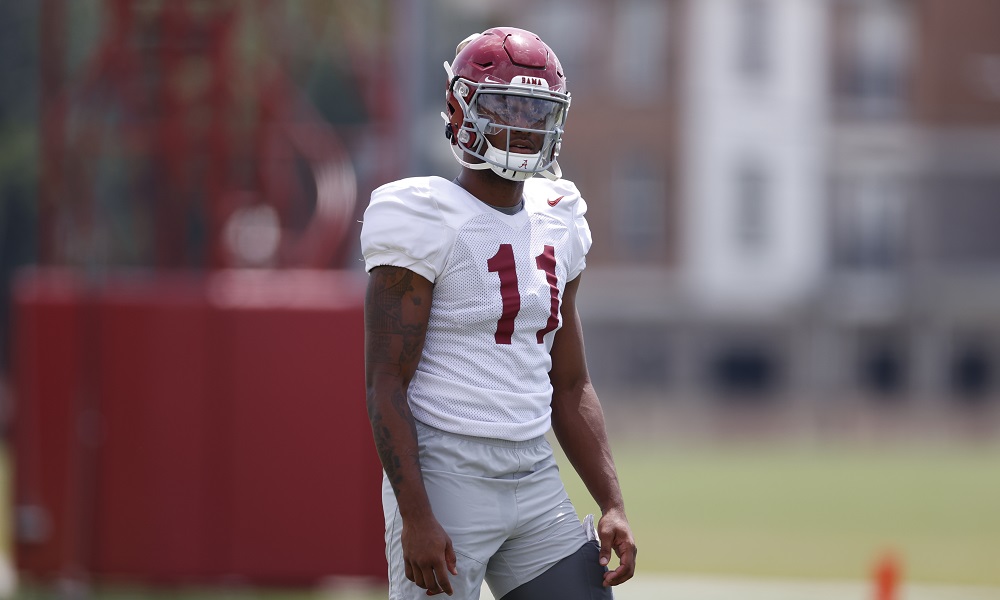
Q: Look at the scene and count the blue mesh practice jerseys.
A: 0